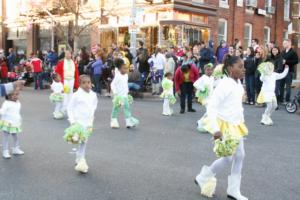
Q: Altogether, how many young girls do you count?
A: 8